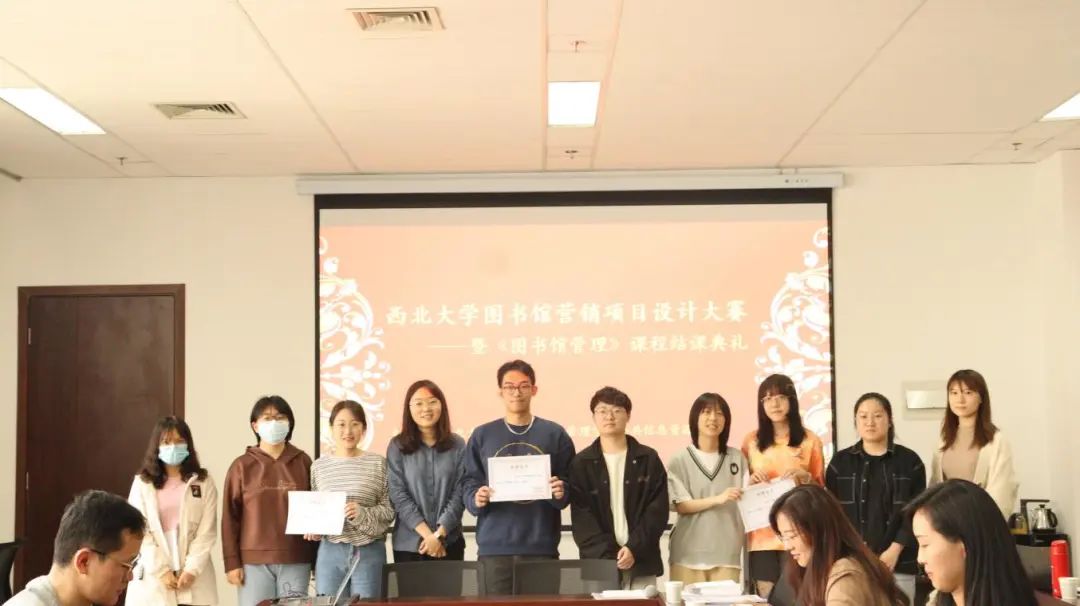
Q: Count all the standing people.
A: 10